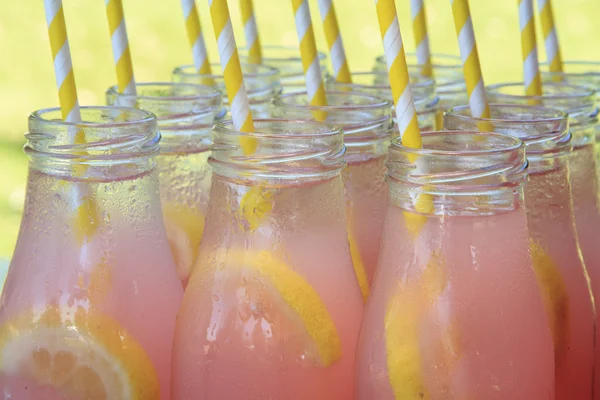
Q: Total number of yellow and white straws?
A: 12